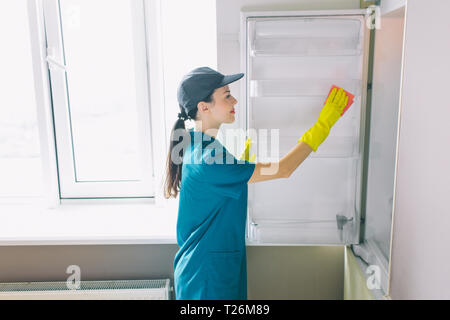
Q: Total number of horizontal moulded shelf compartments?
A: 4